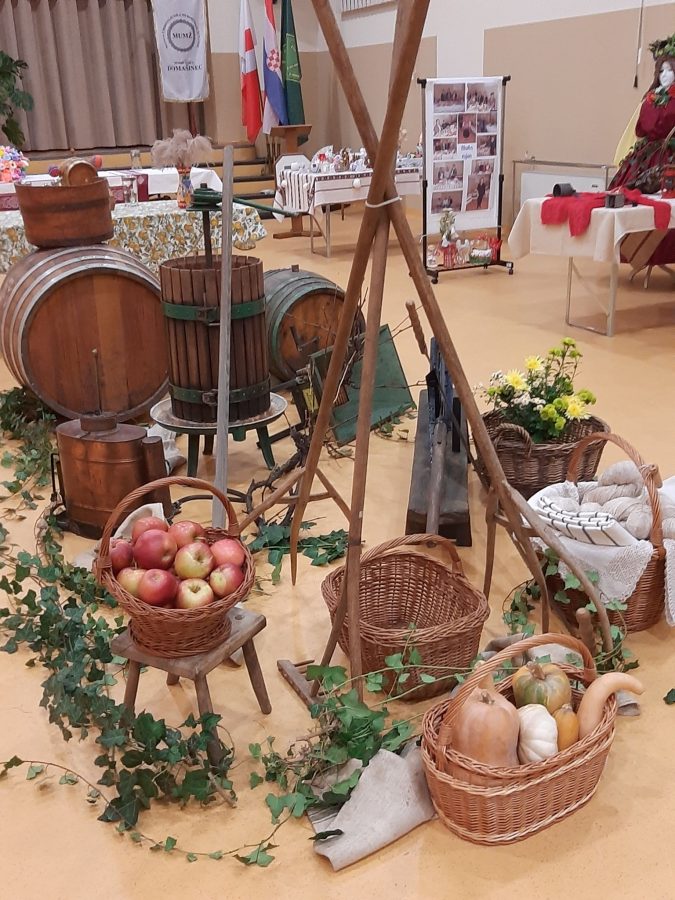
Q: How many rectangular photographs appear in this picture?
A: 11